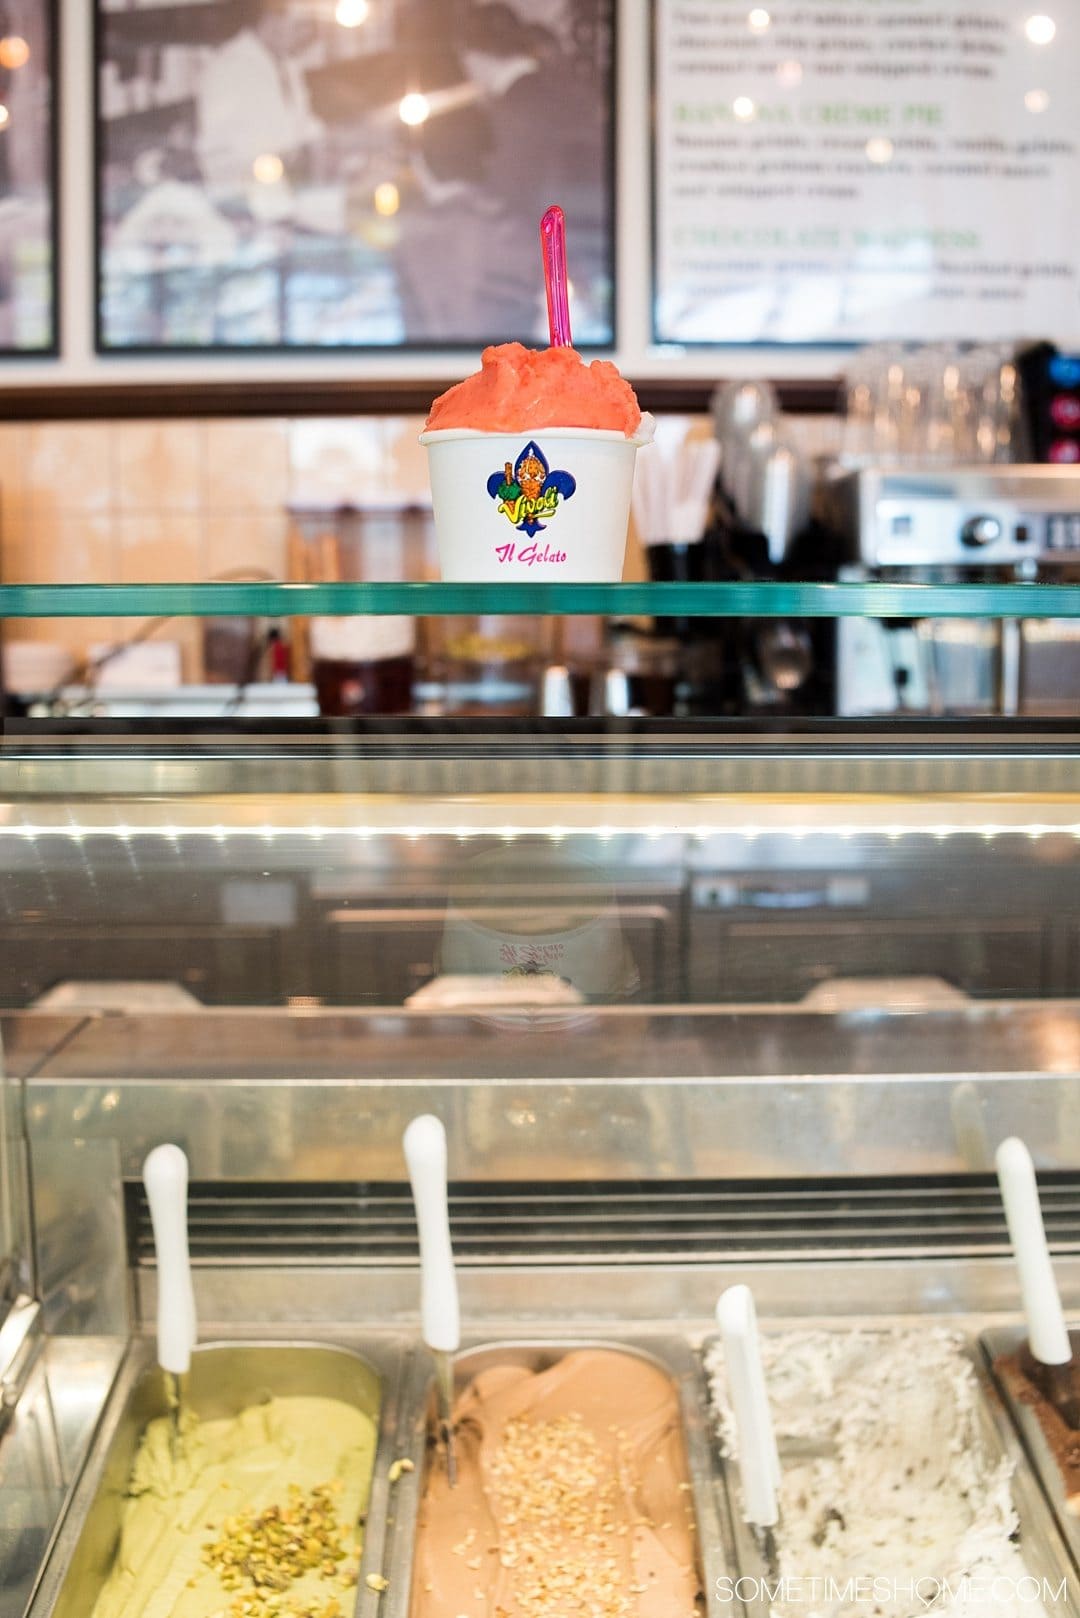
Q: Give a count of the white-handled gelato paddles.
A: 4